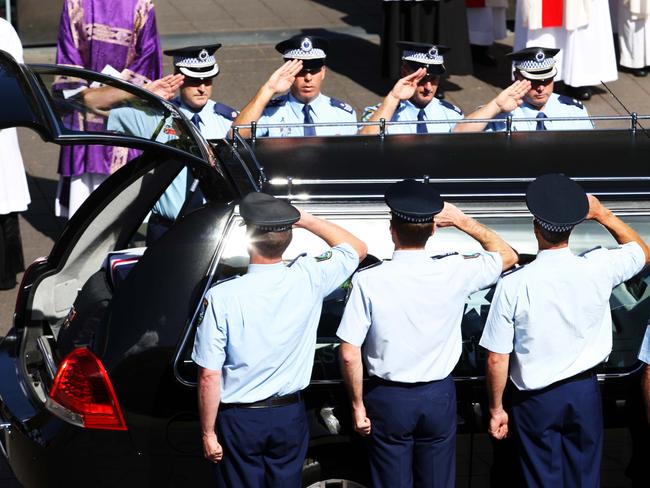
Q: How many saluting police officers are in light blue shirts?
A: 7